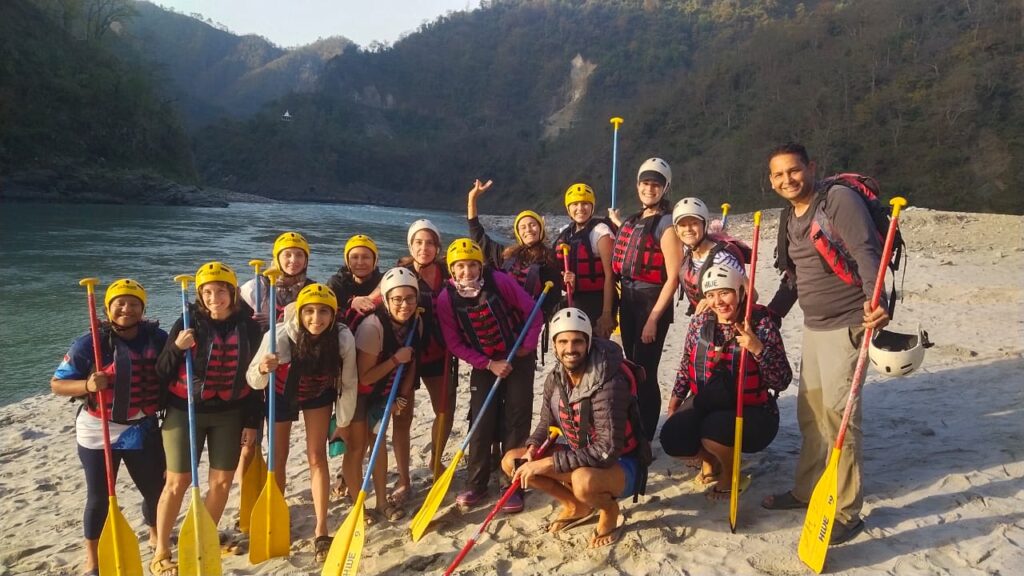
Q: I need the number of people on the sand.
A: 15